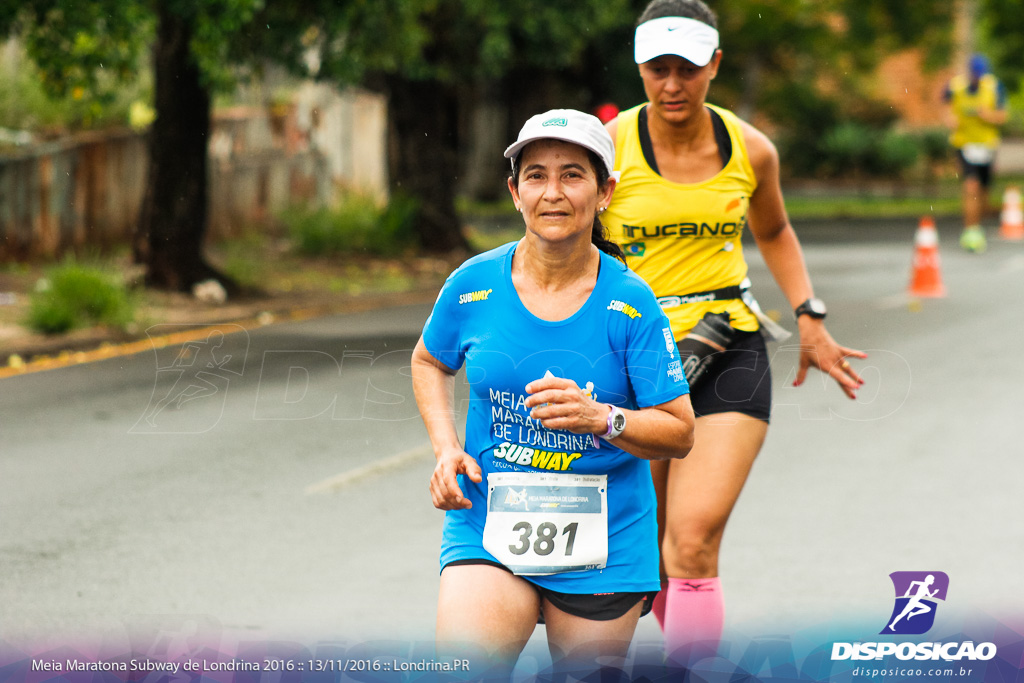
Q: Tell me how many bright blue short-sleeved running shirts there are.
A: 1